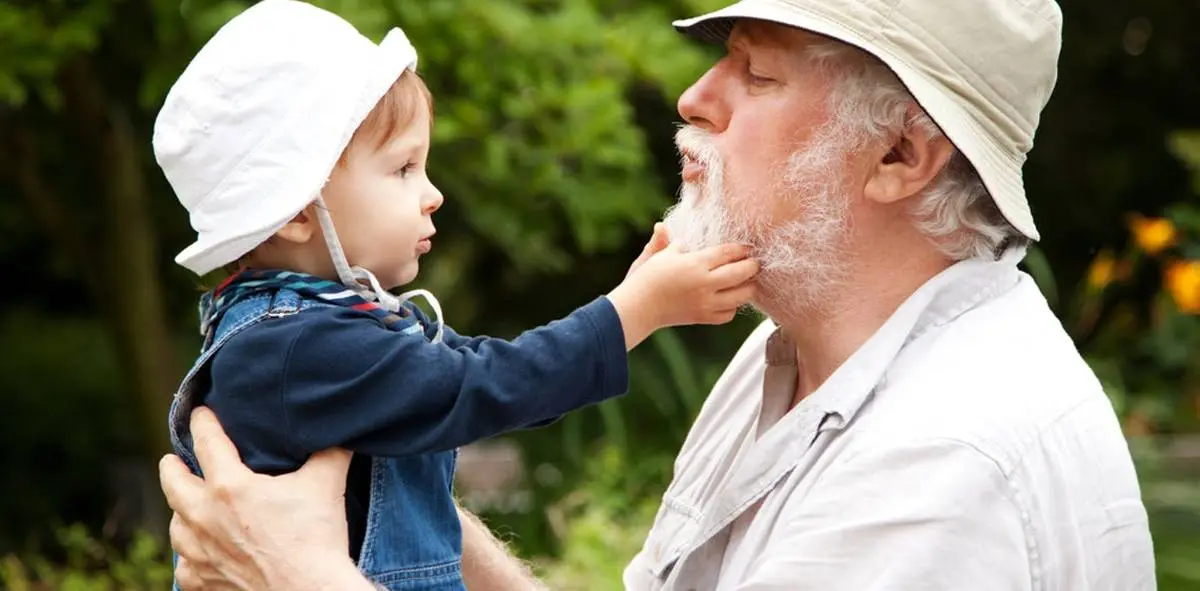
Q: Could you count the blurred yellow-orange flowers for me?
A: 3